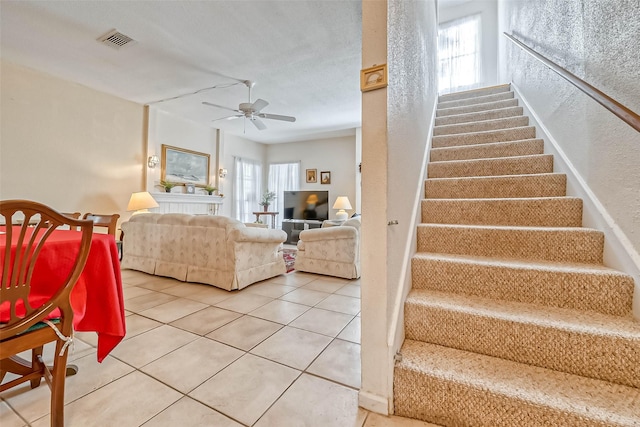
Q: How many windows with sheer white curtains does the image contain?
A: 3